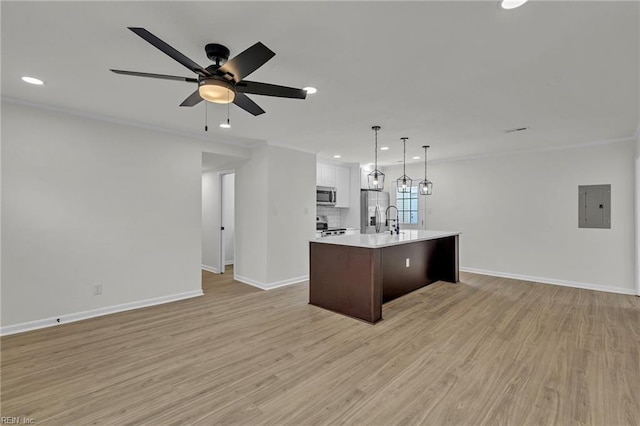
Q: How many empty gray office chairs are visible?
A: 0